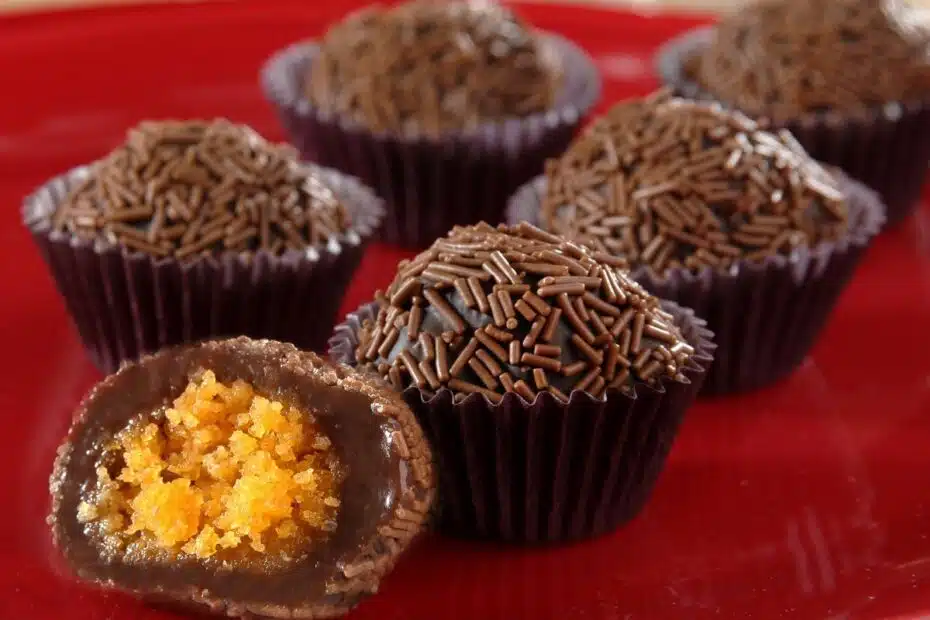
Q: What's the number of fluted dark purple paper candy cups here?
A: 5